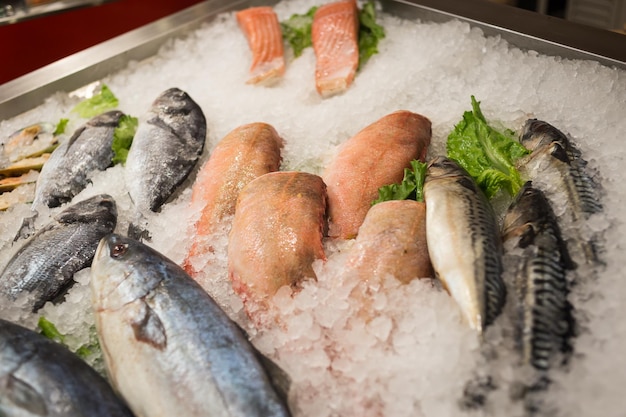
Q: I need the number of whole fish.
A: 8